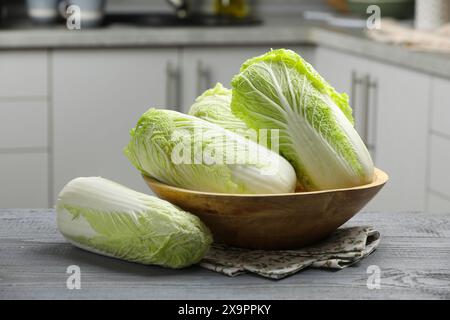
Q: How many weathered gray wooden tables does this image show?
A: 1